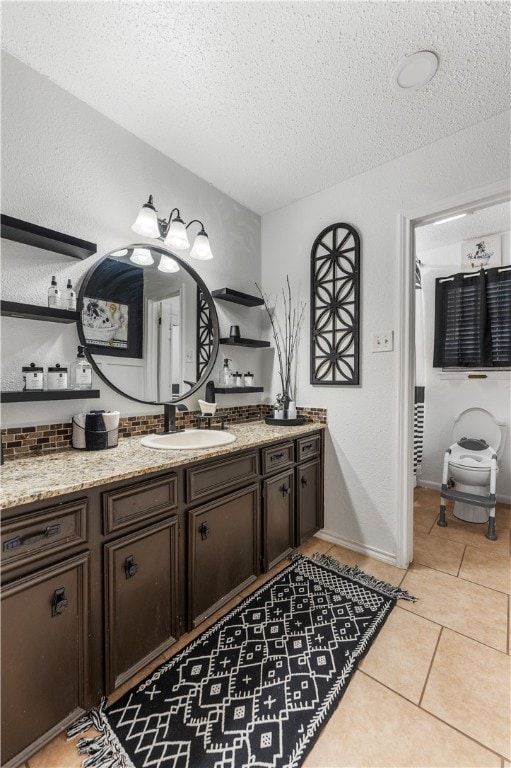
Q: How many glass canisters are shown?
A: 4